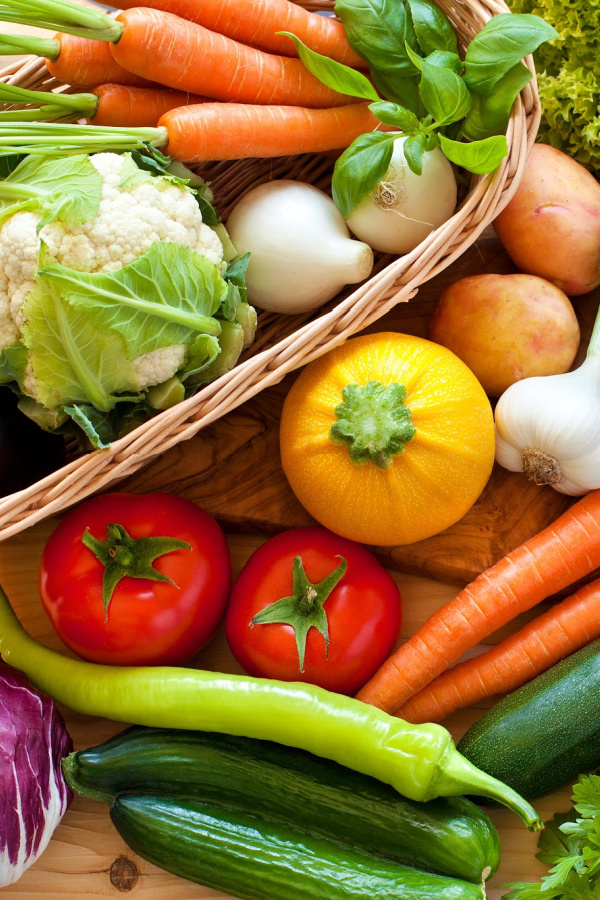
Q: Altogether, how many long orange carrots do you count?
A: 7